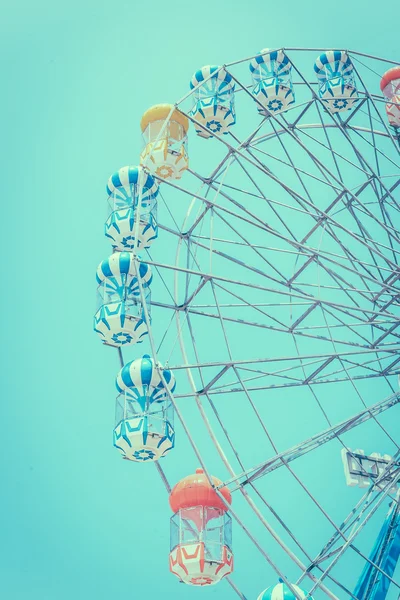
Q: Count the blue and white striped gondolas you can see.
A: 7